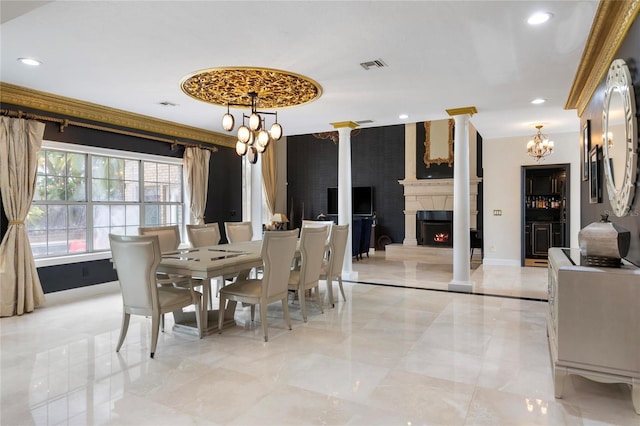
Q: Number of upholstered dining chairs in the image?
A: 8